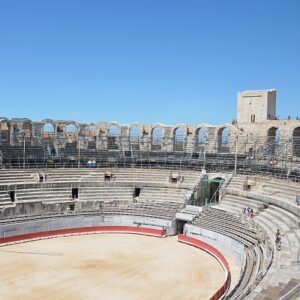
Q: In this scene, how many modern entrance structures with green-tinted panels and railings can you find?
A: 1